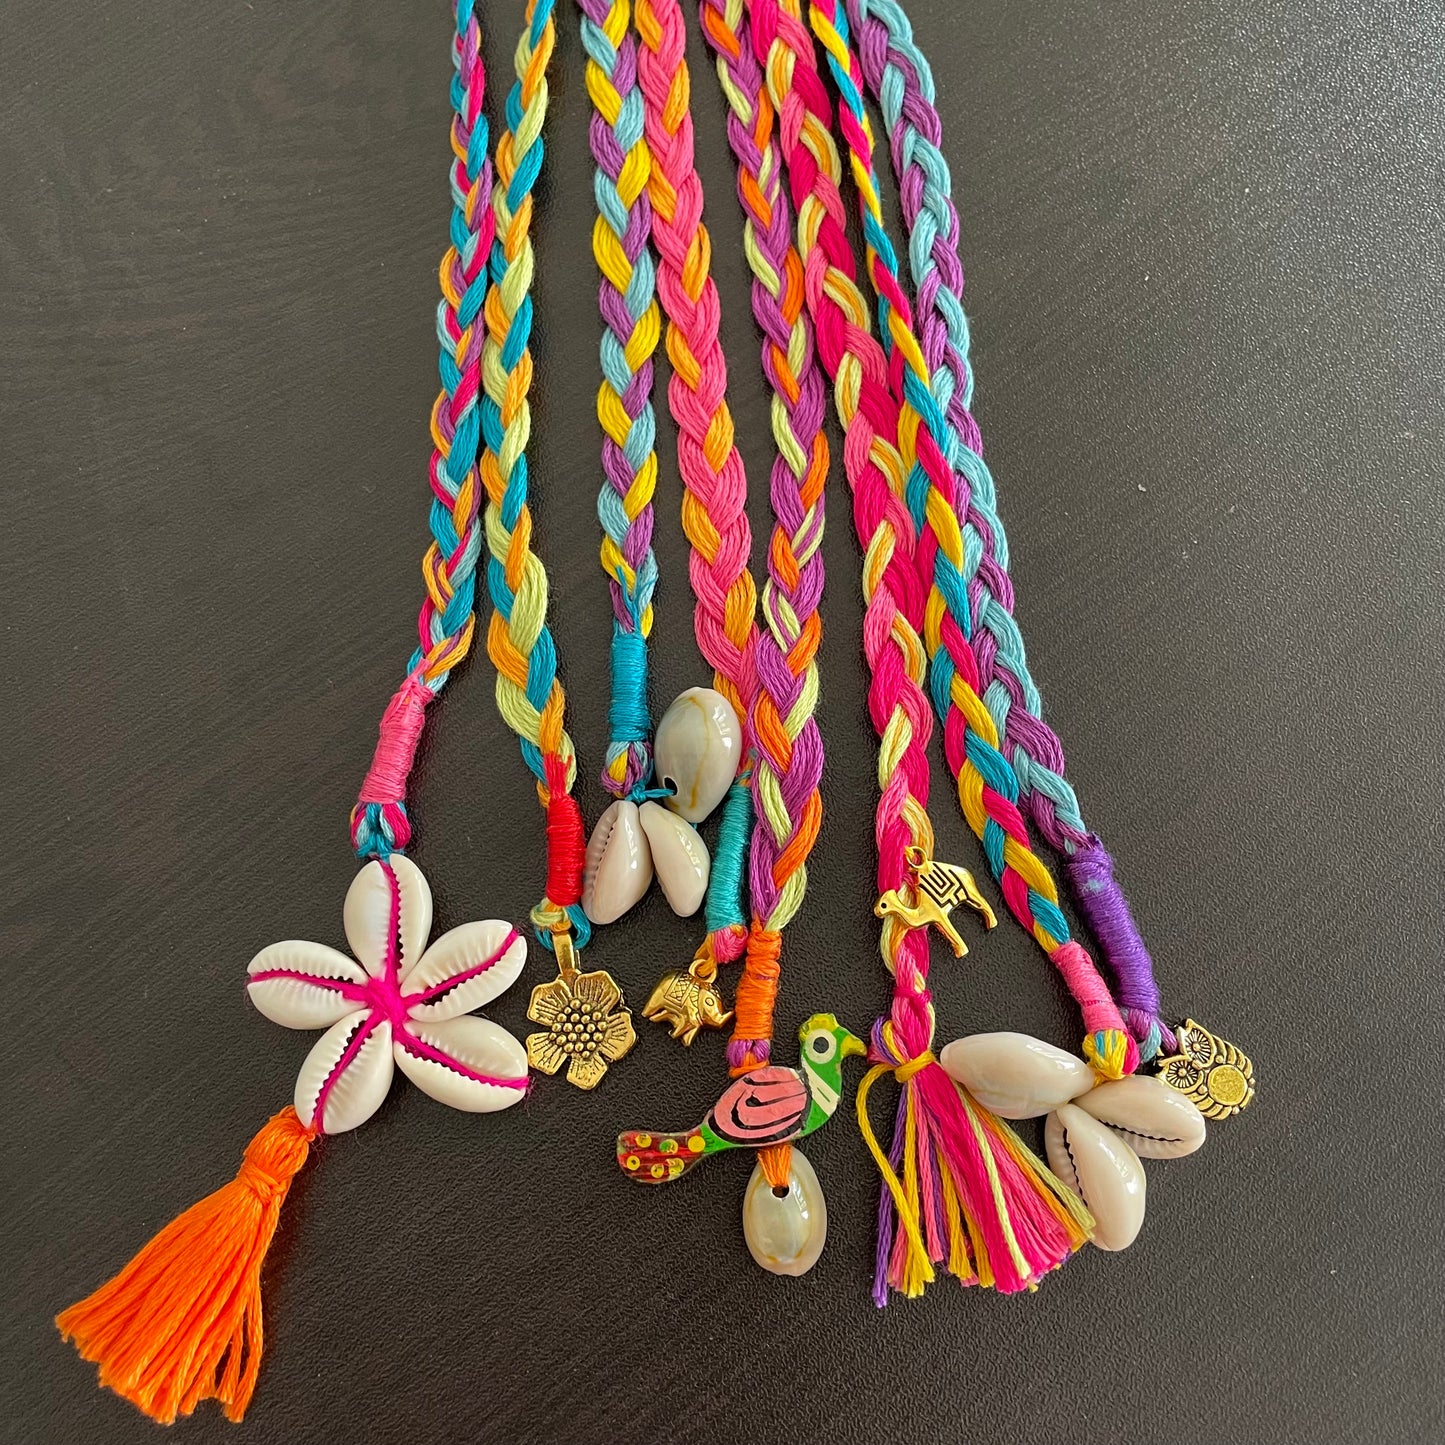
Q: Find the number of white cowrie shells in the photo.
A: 12